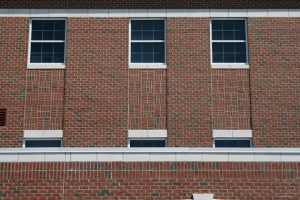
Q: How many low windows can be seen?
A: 3